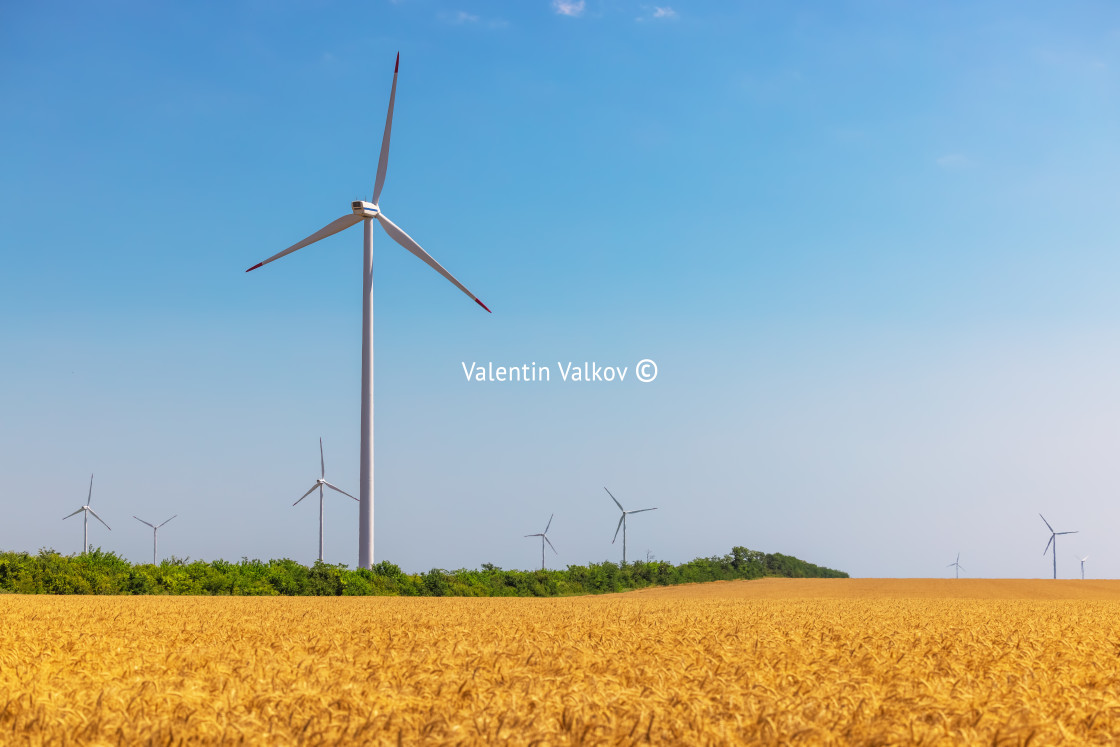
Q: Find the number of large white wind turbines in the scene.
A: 1